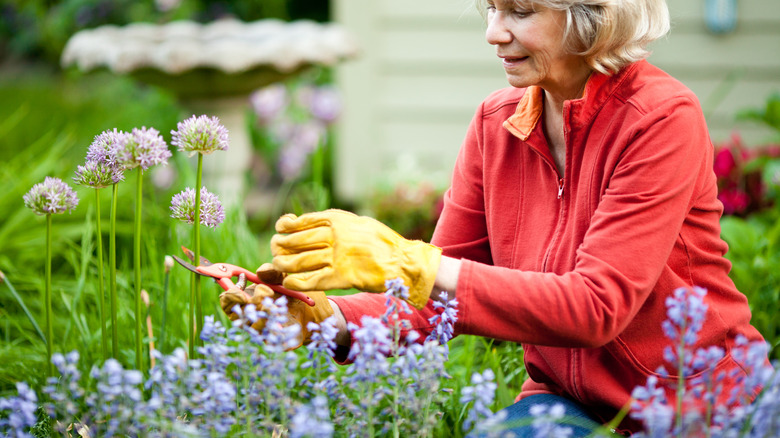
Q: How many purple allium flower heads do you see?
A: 6